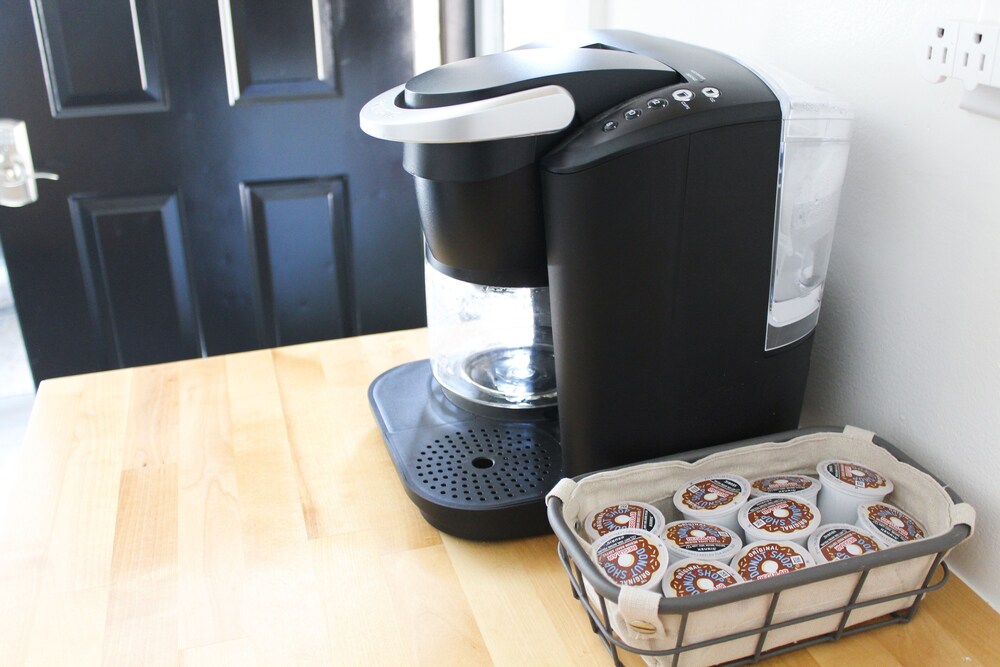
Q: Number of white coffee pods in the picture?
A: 11